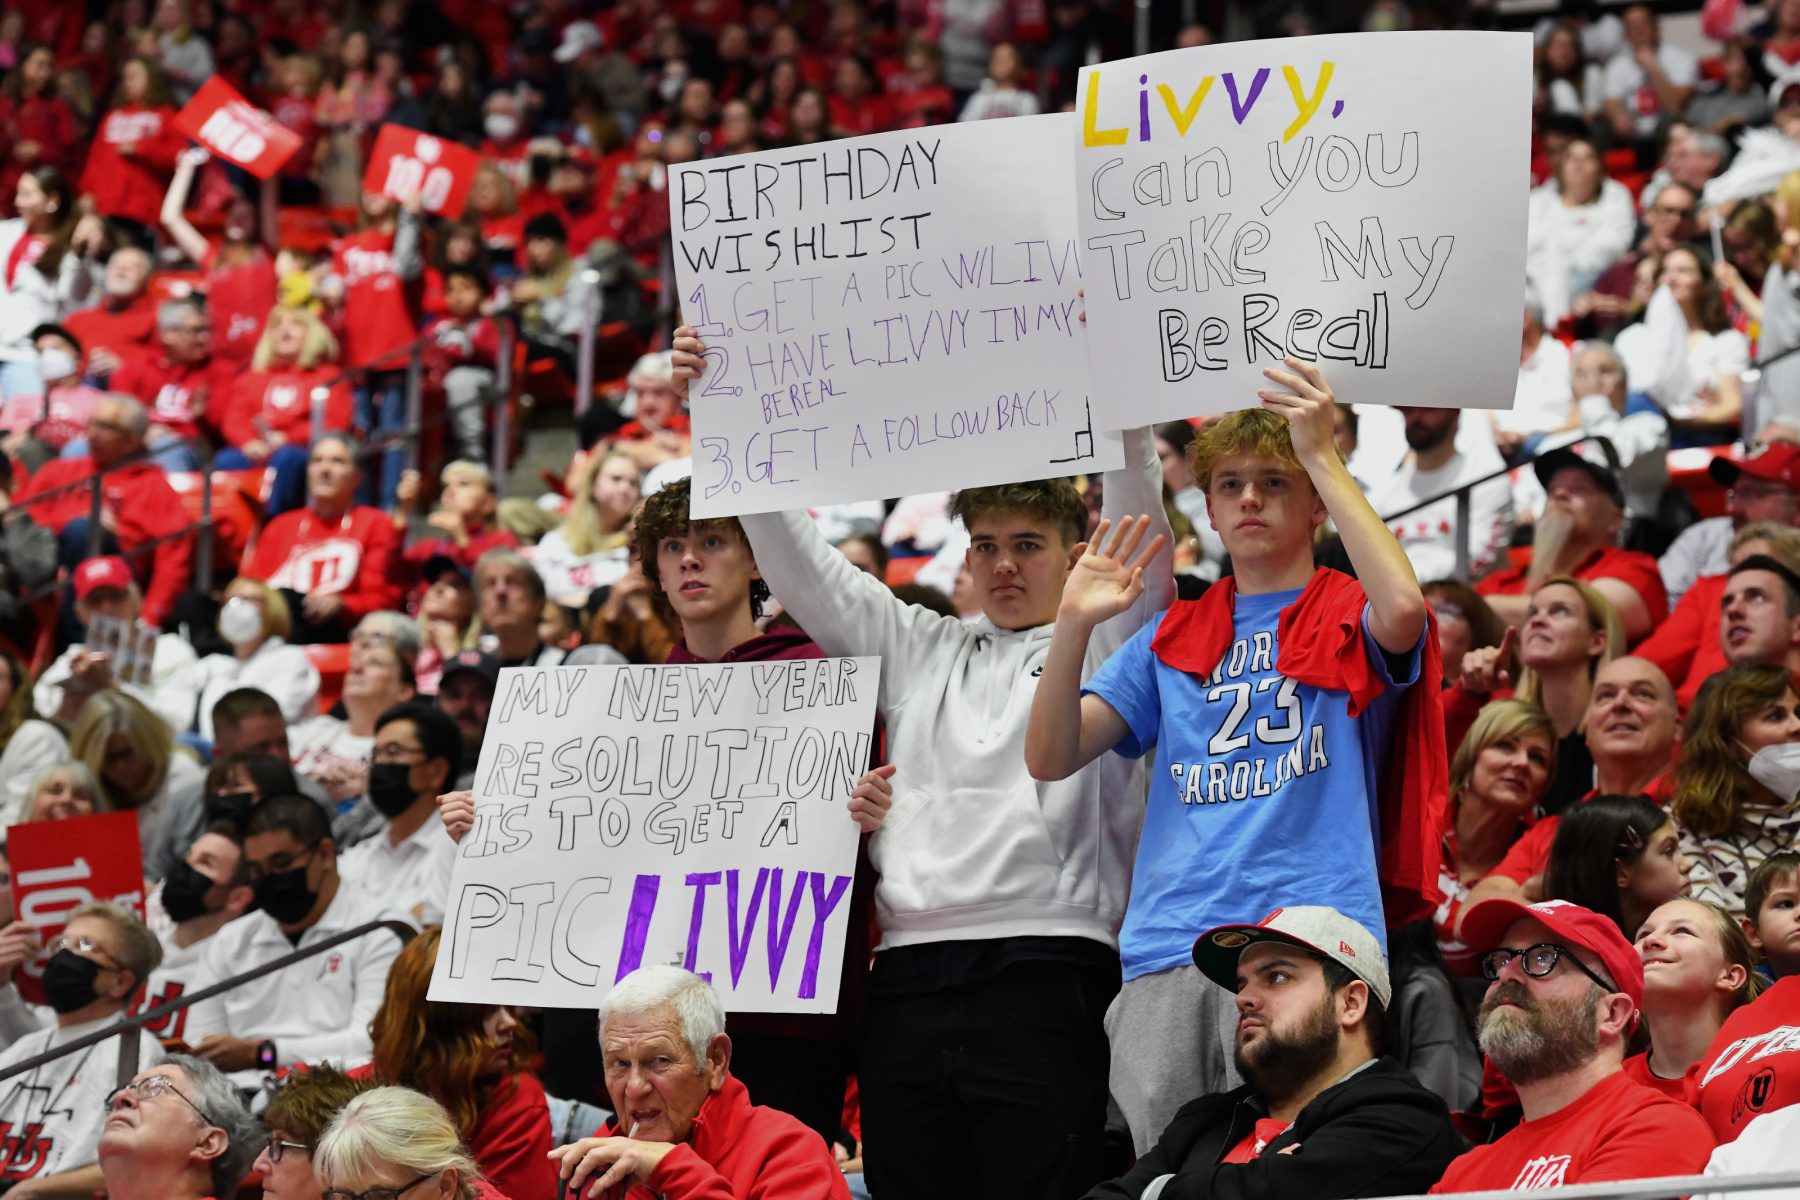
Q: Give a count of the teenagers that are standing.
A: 3